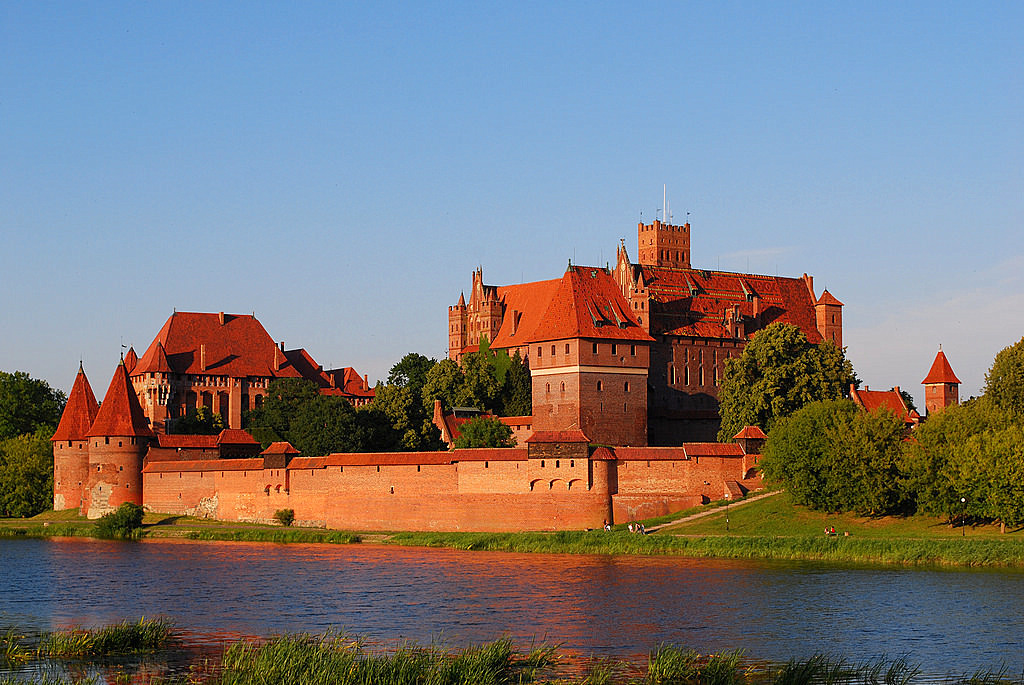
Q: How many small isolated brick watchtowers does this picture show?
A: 1